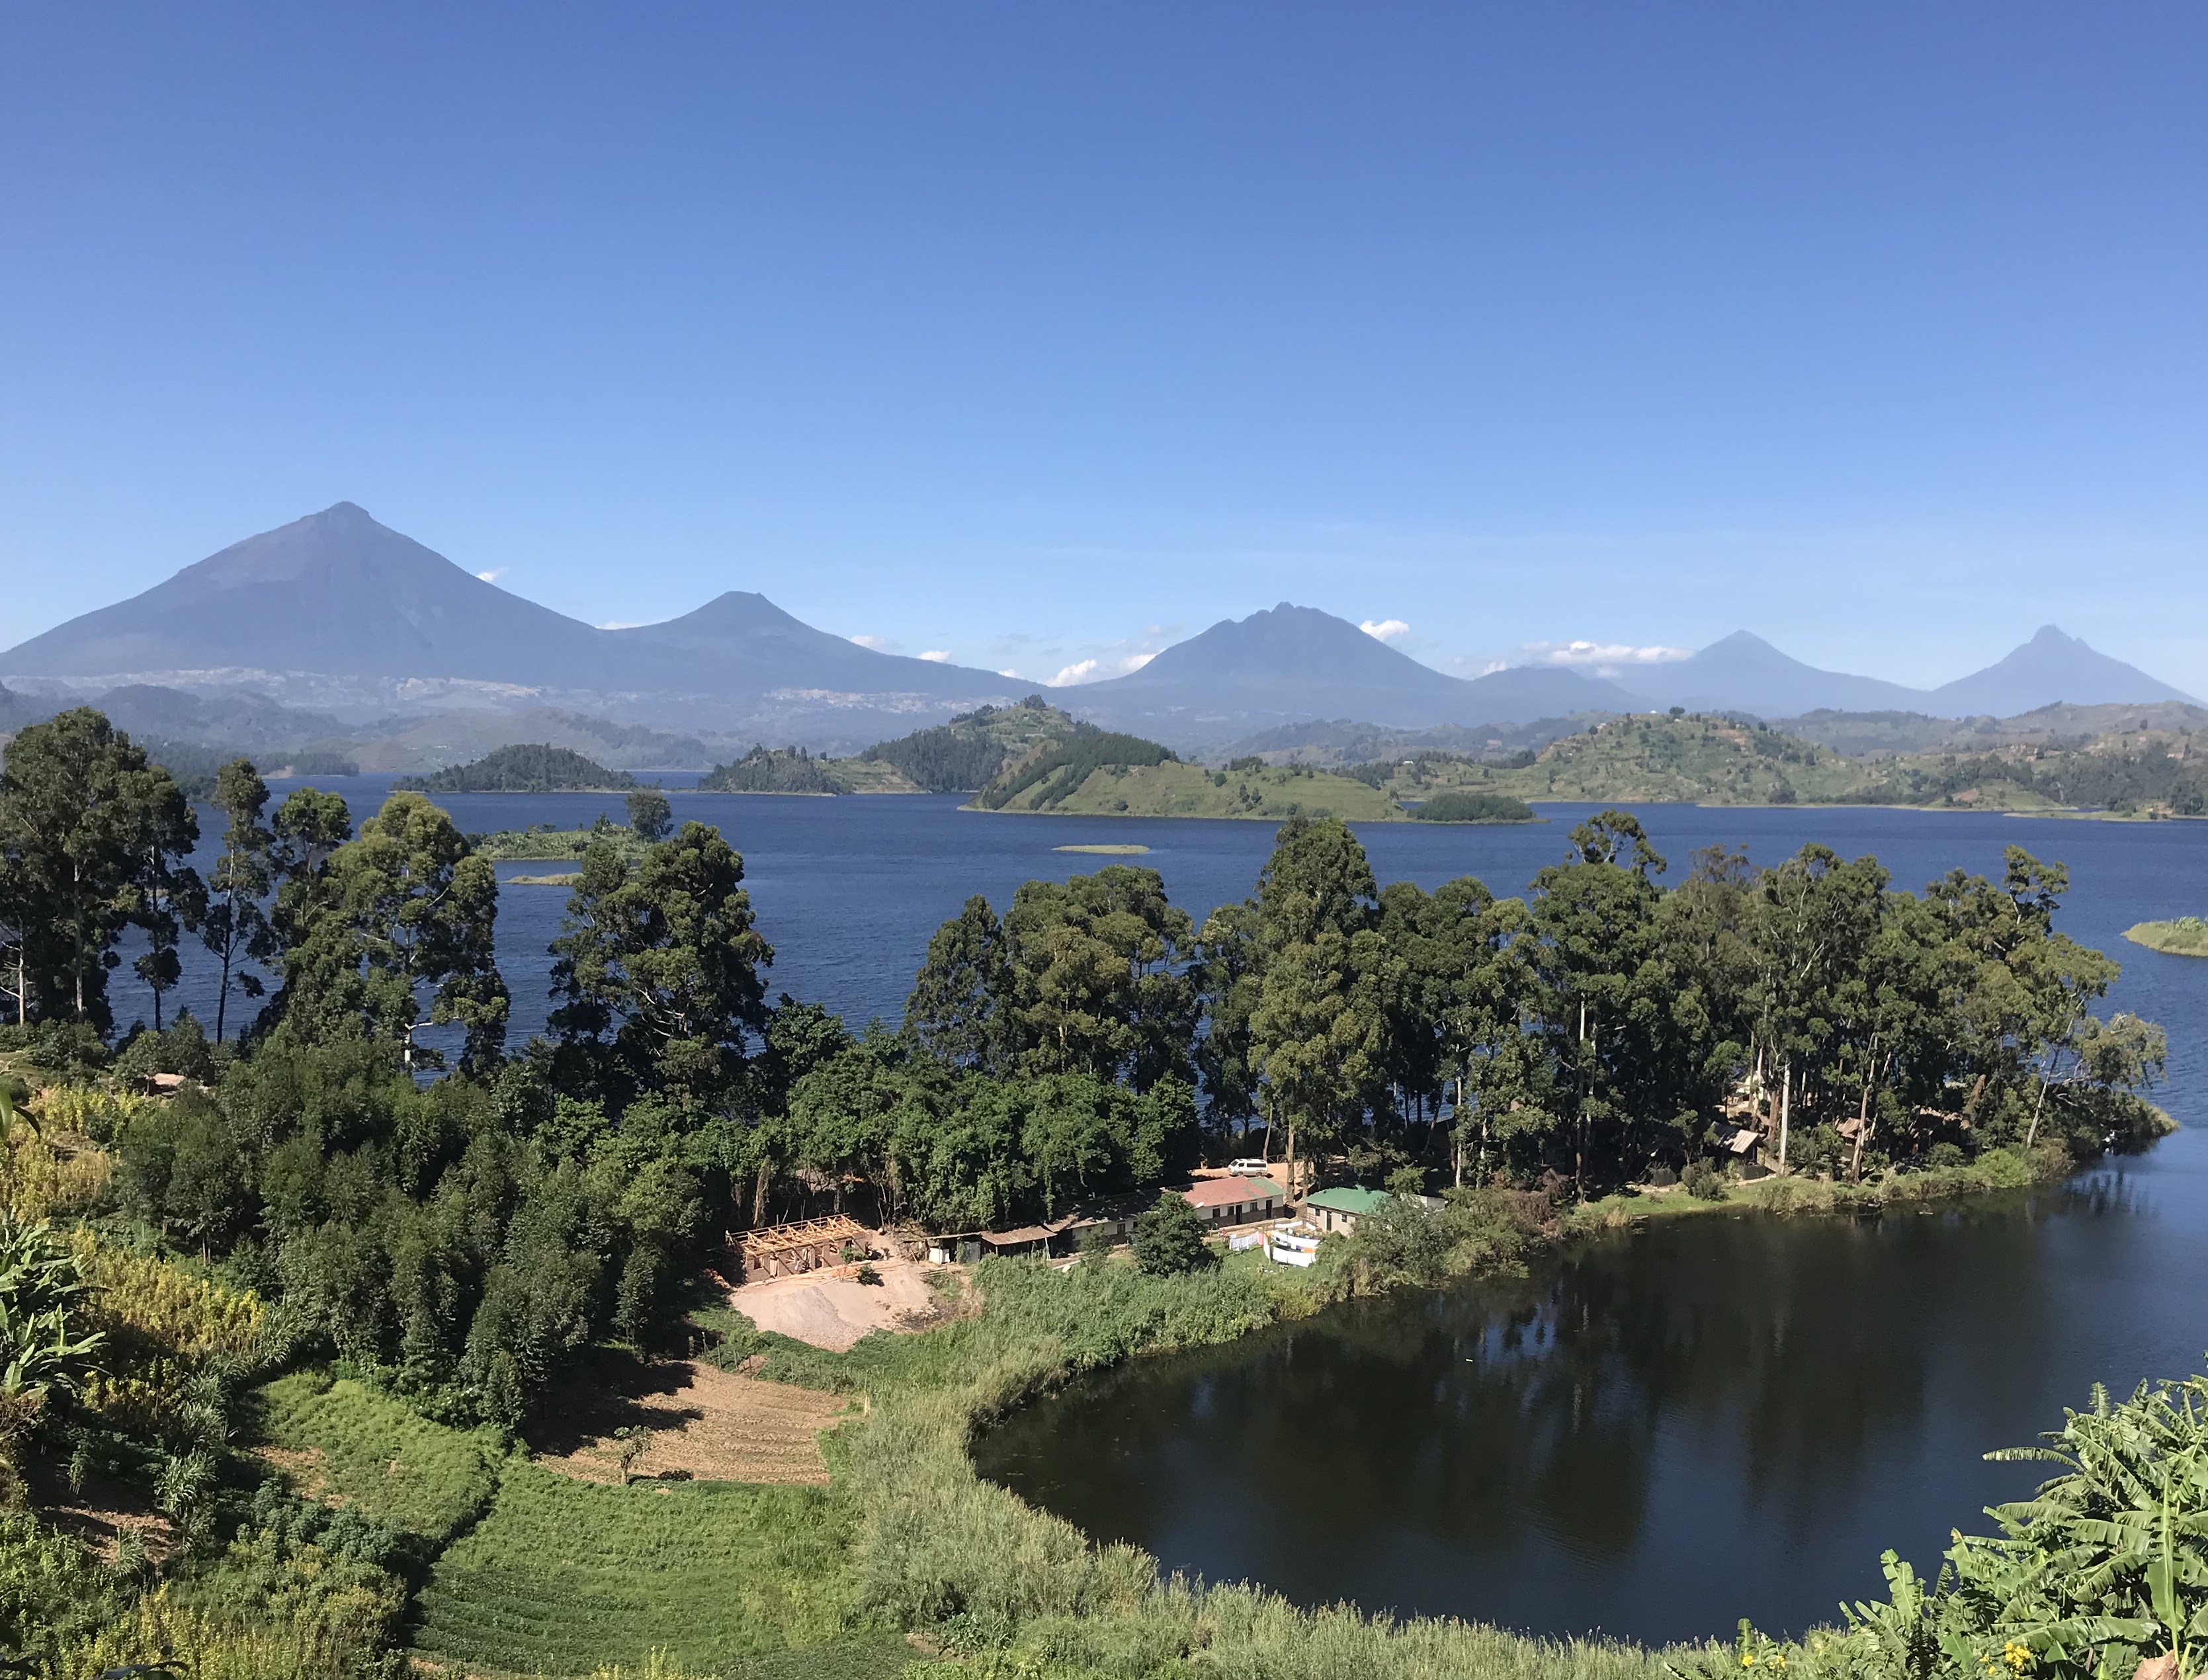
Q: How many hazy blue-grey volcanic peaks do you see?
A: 5